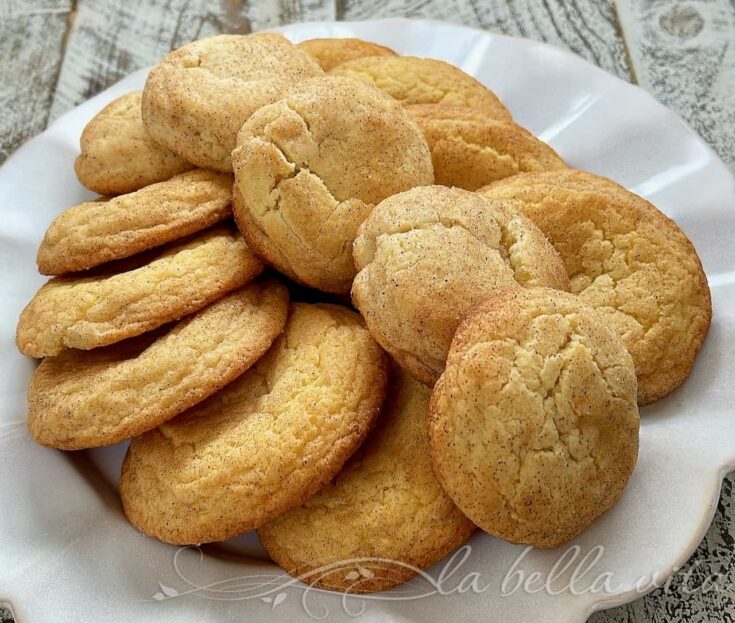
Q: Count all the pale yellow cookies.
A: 14